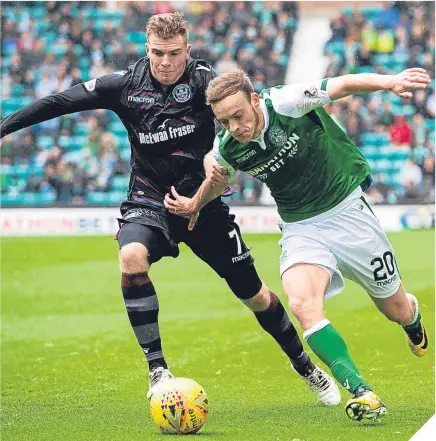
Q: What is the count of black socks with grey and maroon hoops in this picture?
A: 2